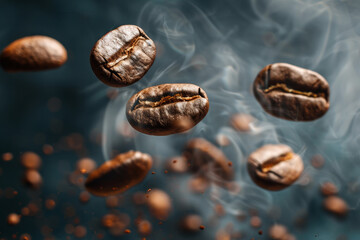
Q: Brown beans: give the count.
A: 7